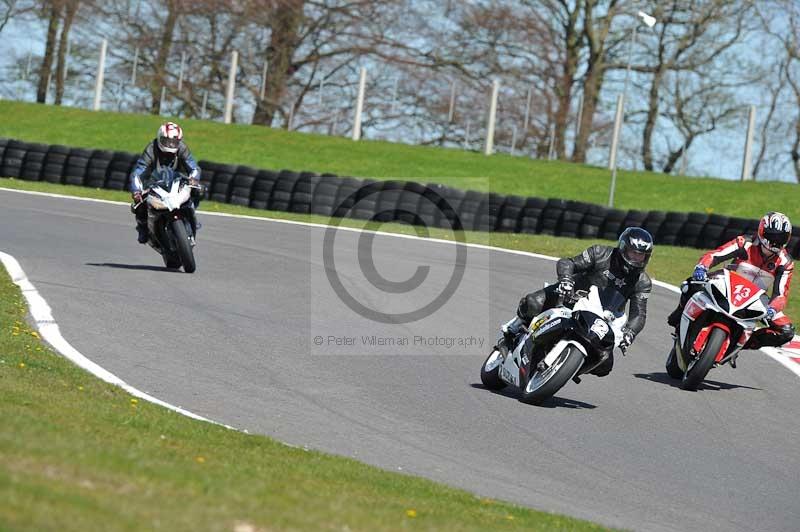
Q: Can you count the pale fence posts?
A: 6